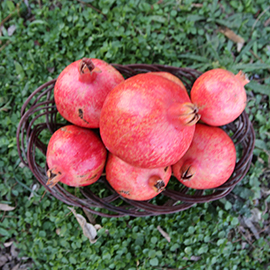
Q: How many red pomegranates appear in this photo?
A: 7